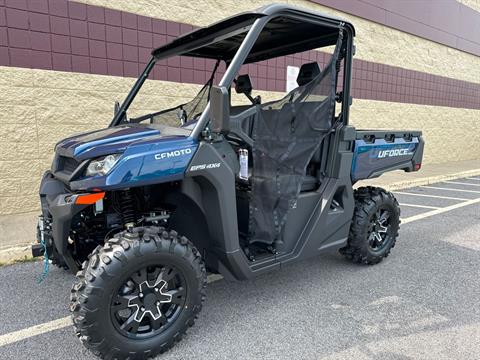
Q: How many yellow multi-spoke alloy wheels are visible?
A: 0